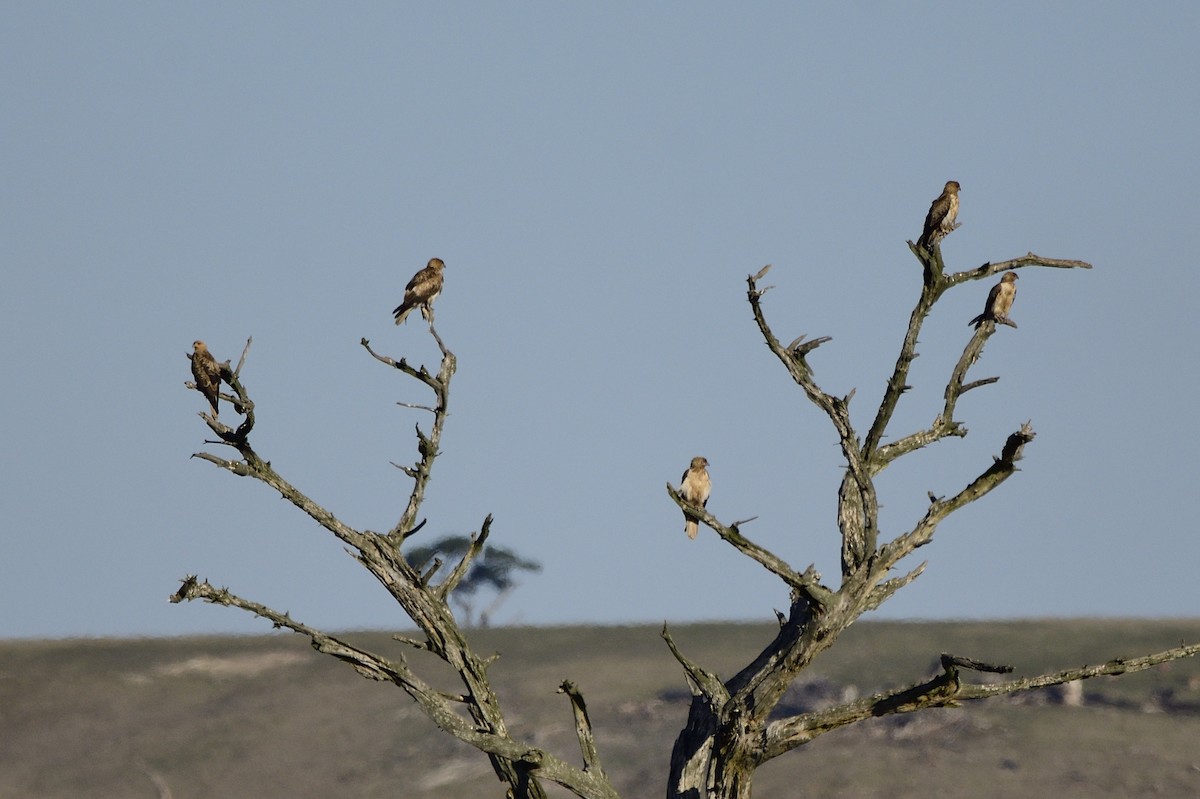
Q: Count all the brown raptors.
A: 5